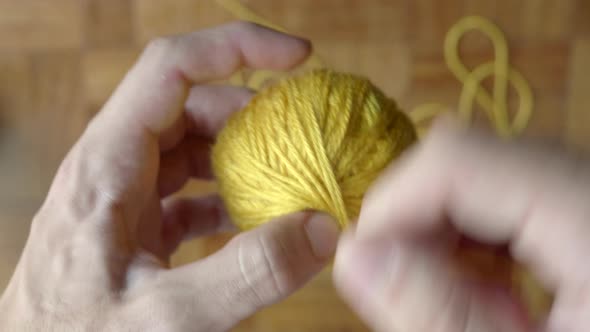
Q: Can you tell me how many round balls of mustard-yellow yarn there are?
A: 1